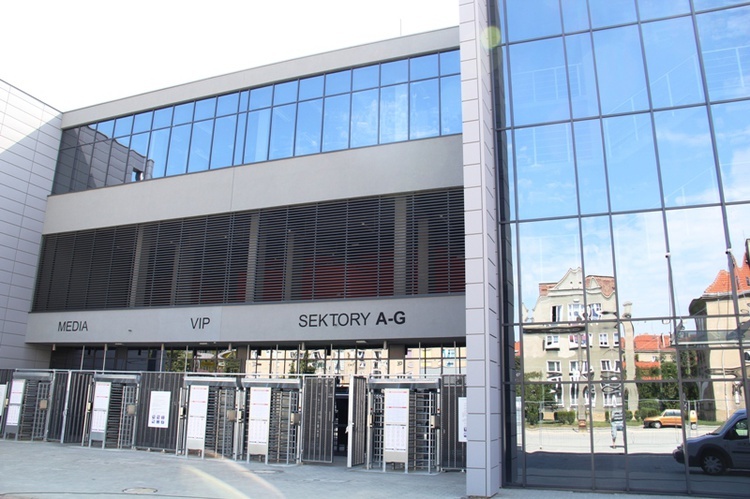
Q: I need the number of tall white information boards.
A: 5